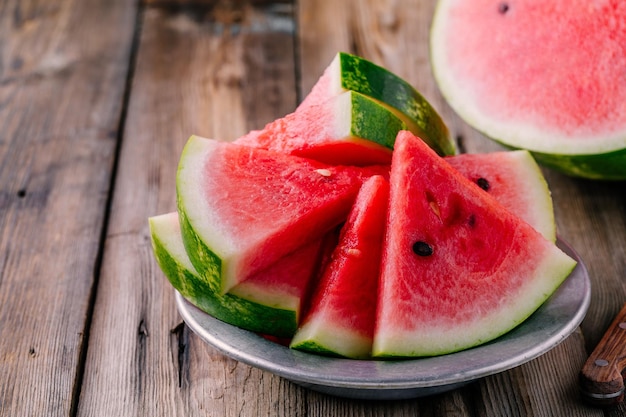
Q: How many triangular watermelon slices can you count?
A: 7